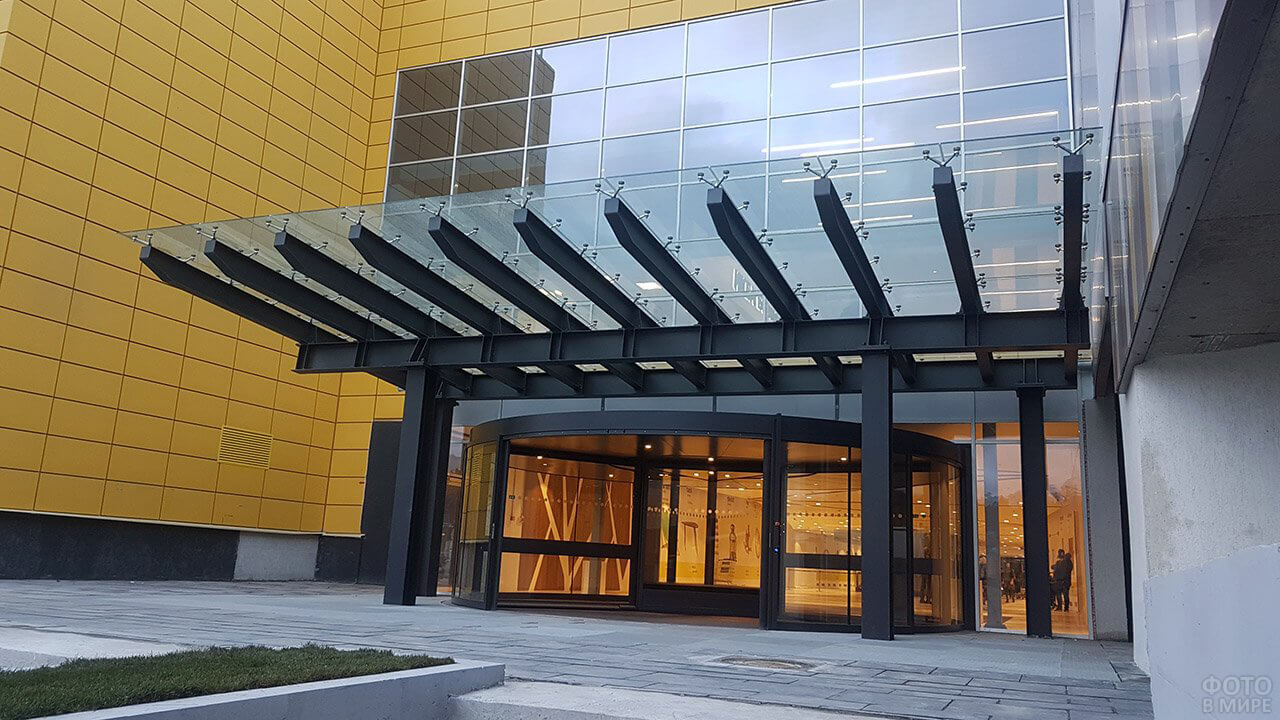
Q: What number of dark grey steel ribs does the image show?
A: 11